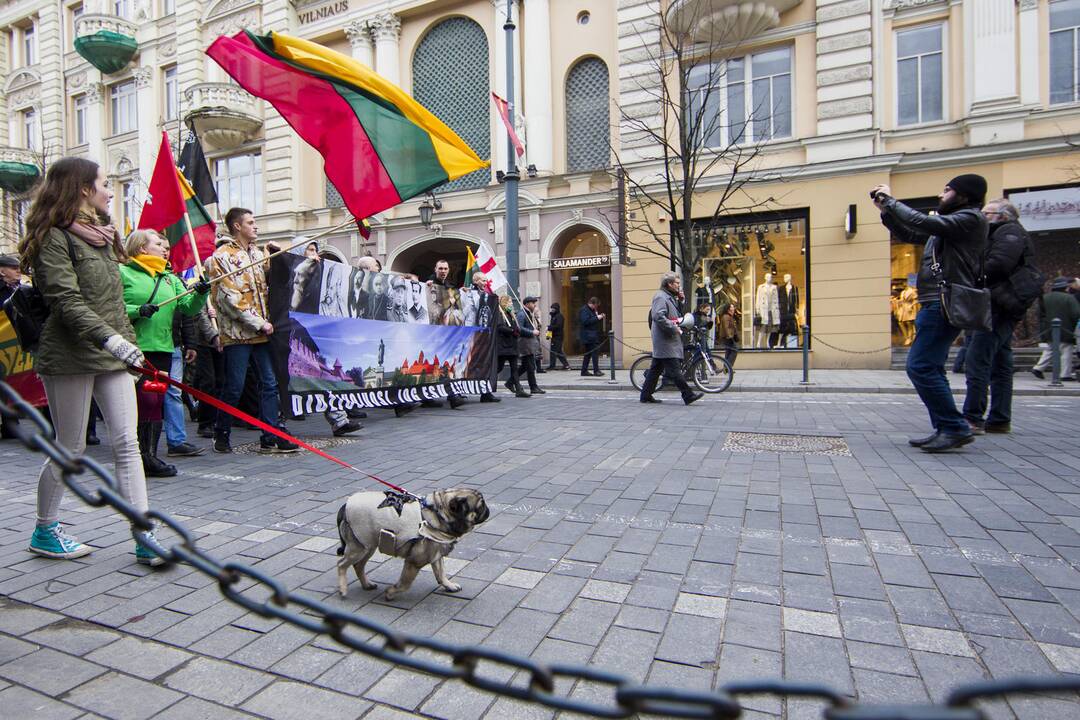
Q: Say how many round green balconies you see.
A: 2